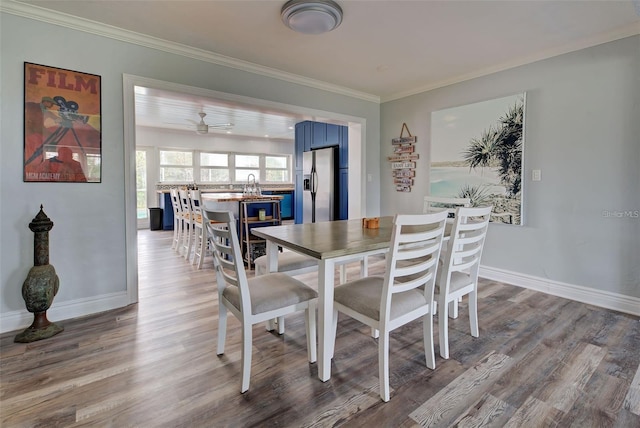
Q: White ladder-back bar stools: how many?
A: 3